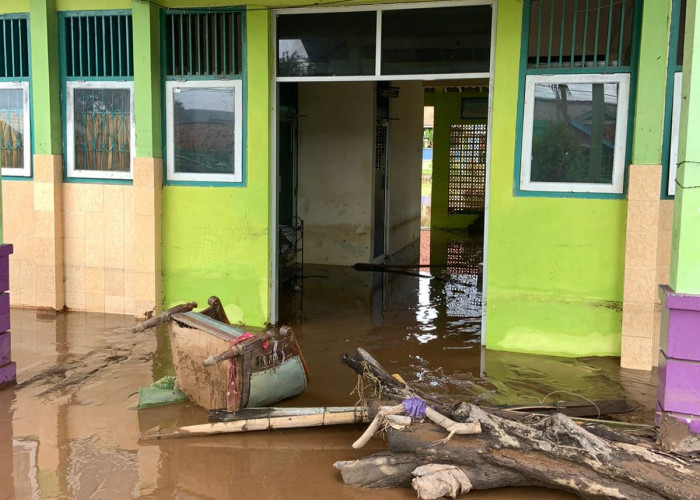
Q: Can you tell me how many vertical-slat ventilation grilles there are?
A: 4